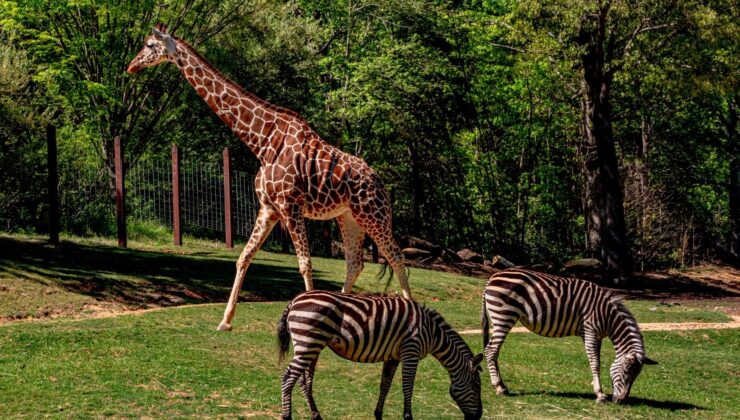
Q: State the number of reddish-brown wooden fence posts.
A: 3